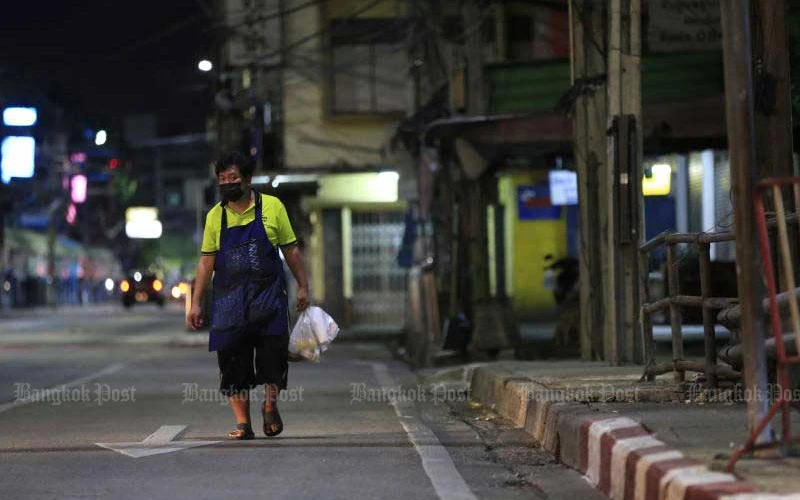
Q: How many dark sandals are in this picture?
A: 2